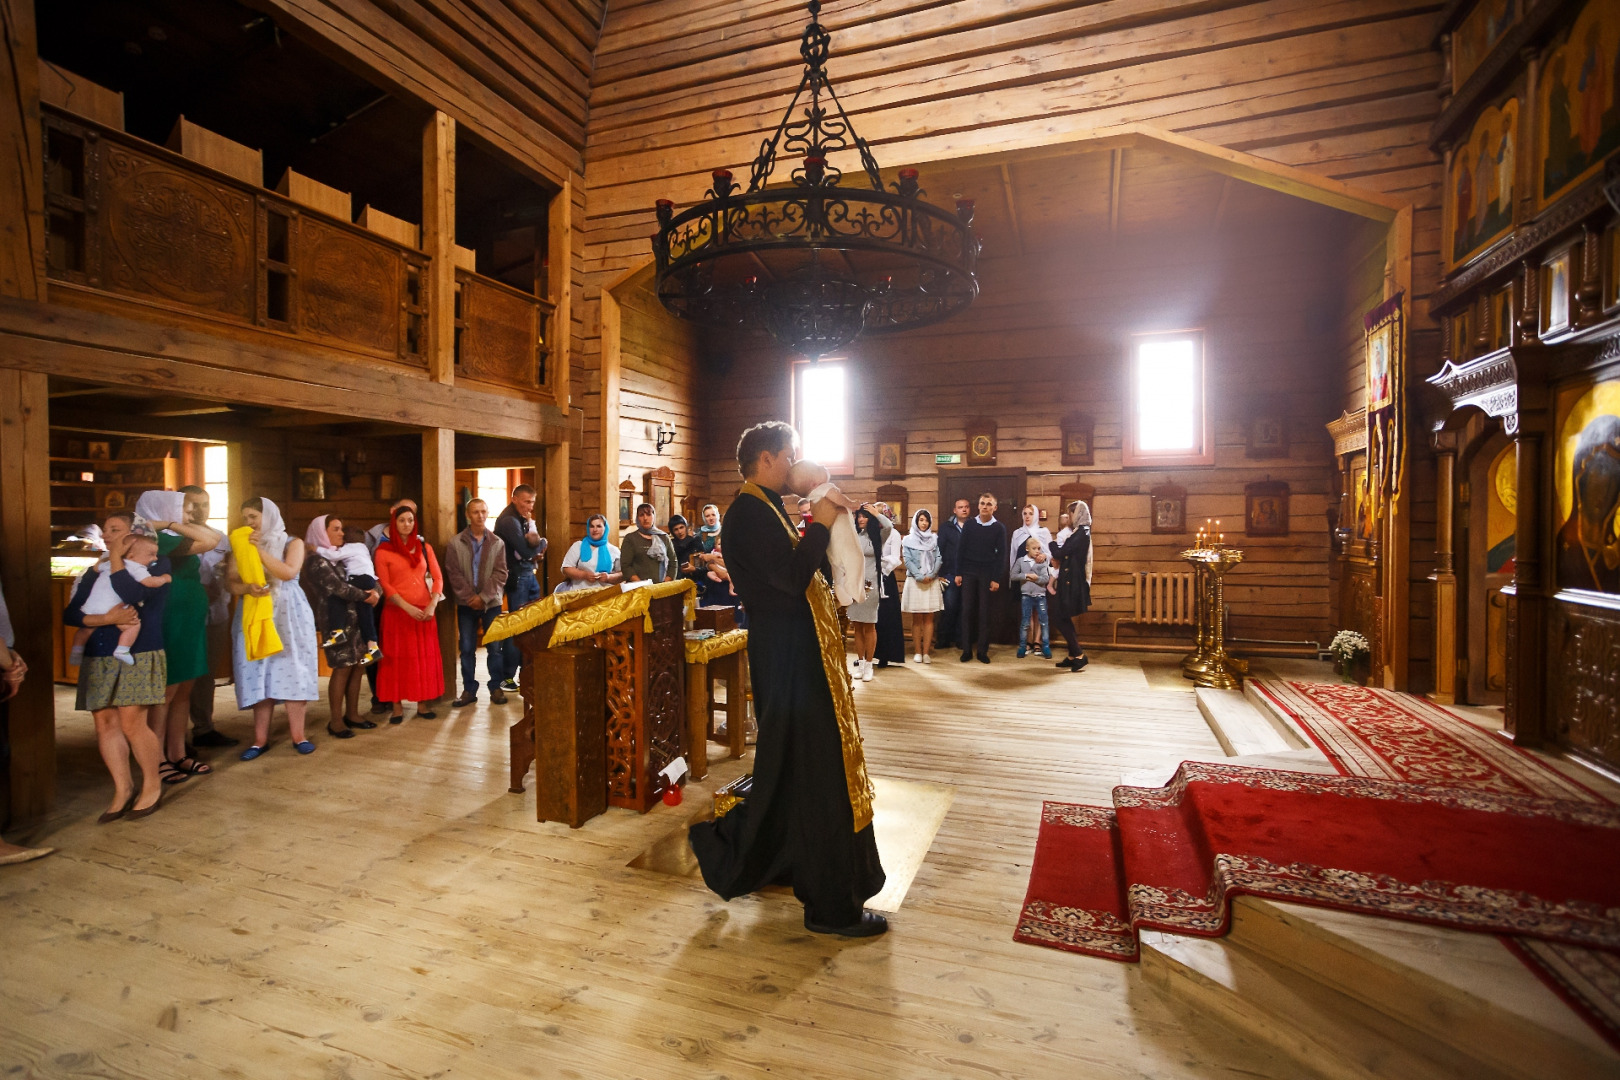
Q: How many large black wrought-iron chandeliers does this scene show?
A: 1